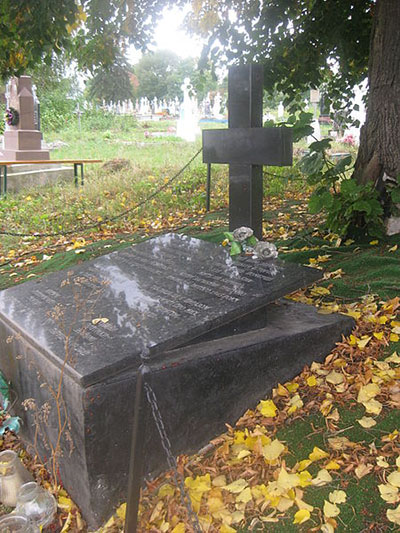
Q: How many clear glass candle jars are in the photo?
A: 3